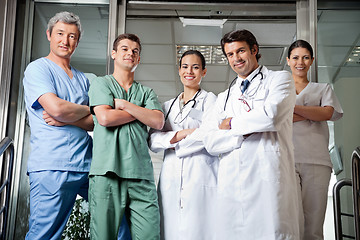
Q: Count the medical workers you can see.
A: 5